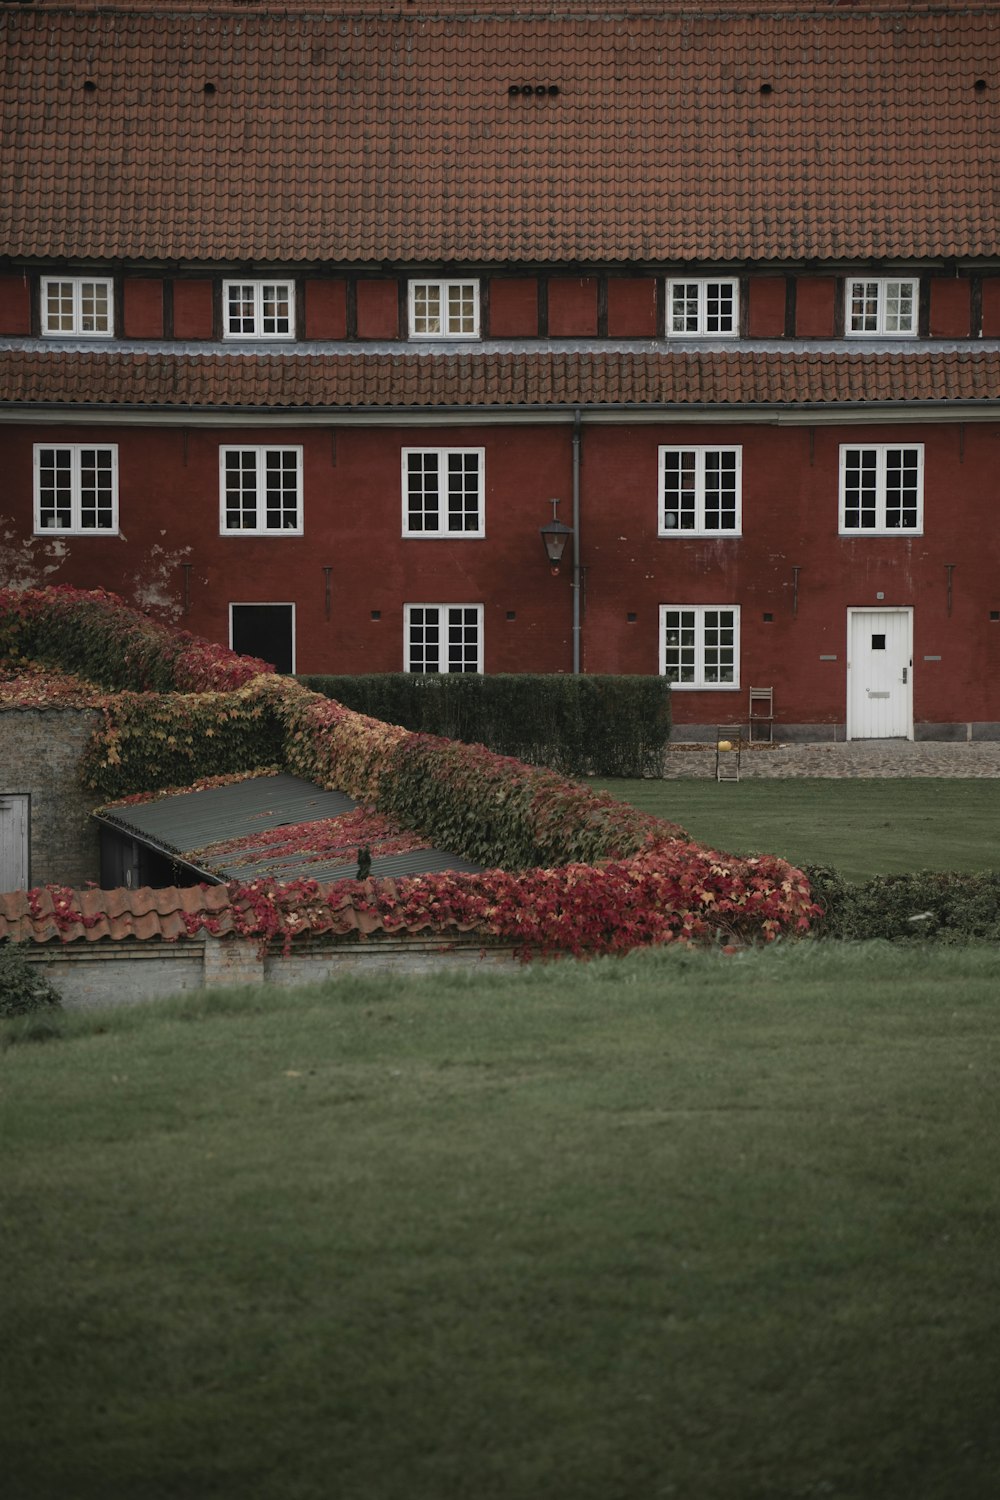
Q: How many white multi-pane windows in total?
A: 12